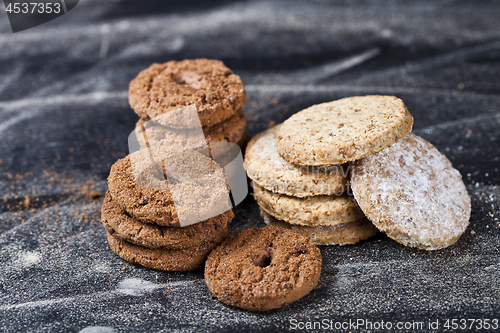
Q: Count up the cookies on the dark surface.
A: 12